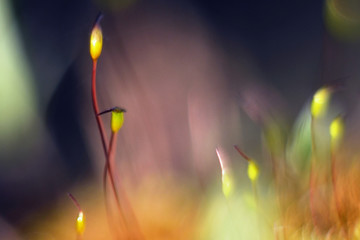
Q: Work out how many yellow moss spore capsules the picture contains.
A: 7